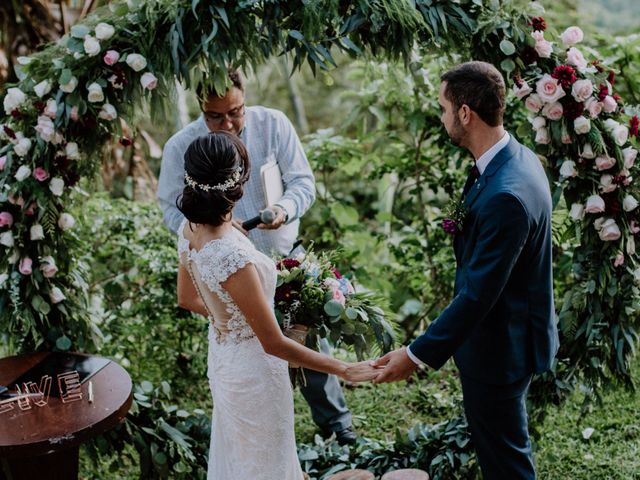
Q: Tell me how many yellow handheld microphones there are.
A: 0